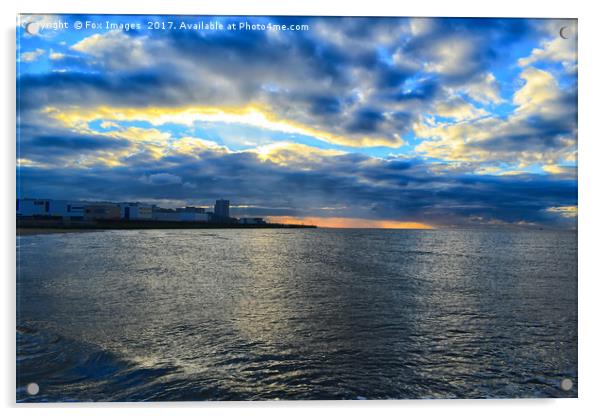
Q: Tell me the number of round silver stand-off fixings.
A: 4